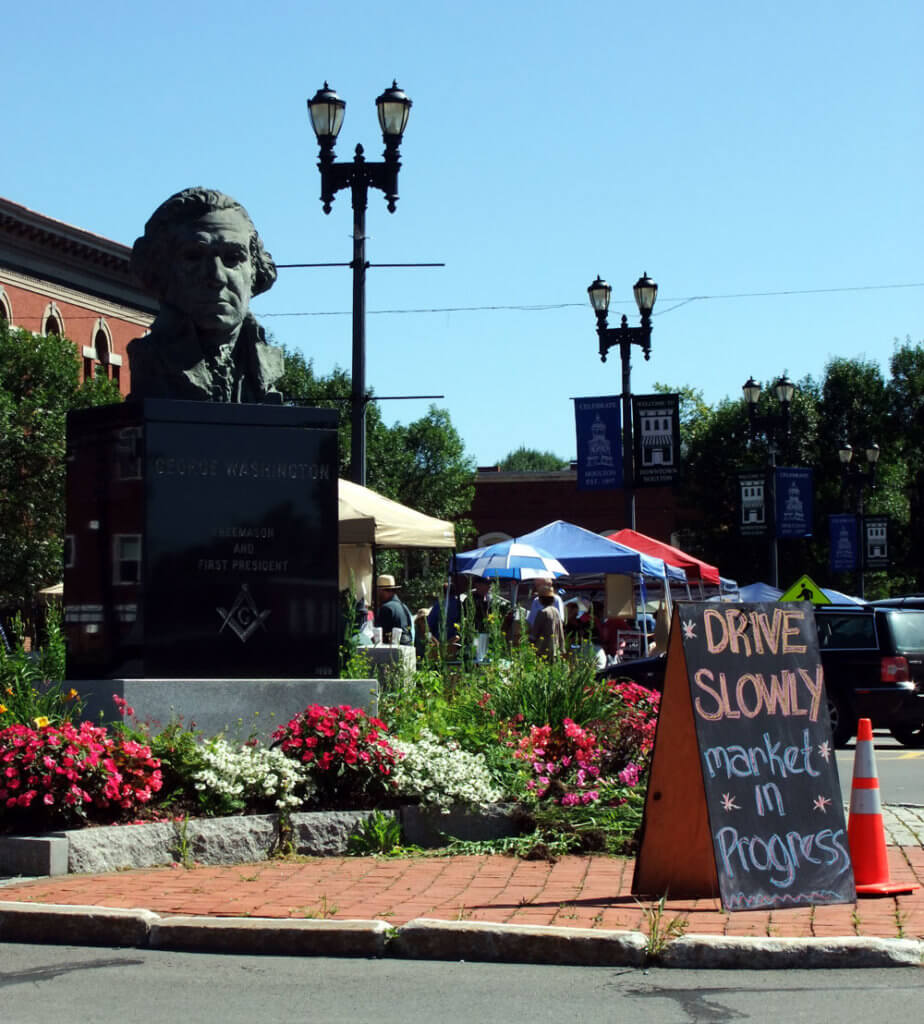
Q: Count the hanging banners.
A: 6